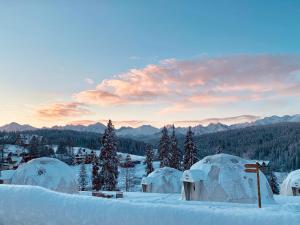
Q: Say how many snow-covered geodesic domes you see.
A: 4